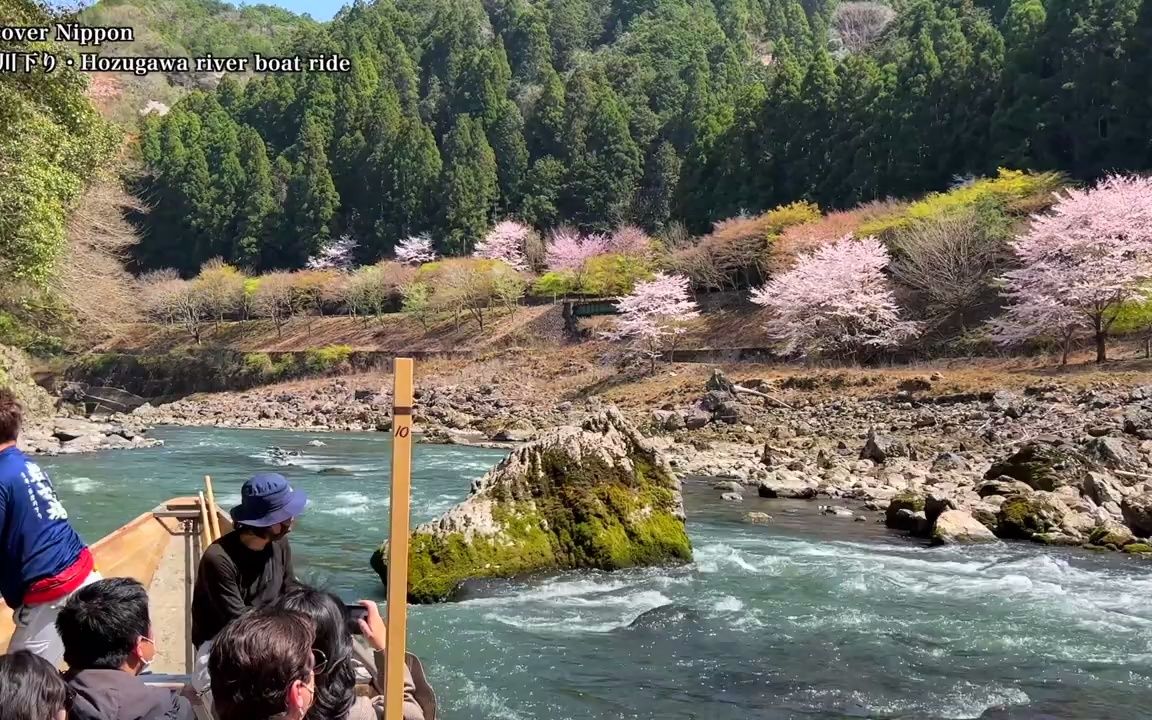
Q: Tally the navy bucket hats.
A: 1